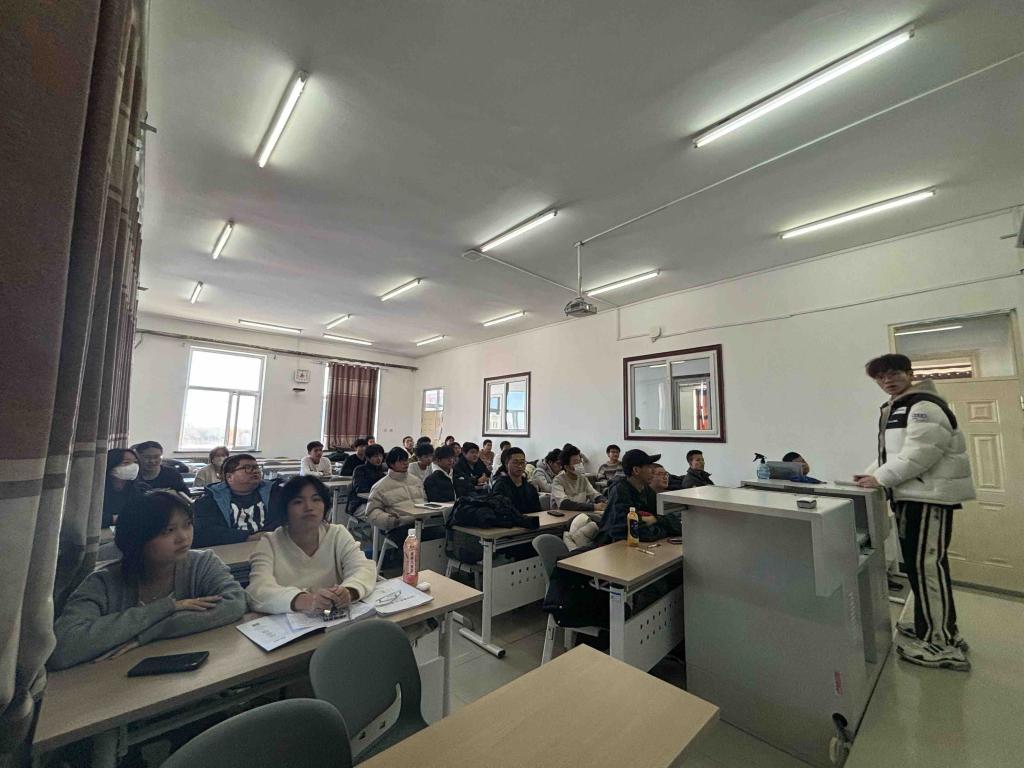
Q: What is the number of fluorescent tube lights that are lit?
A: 13